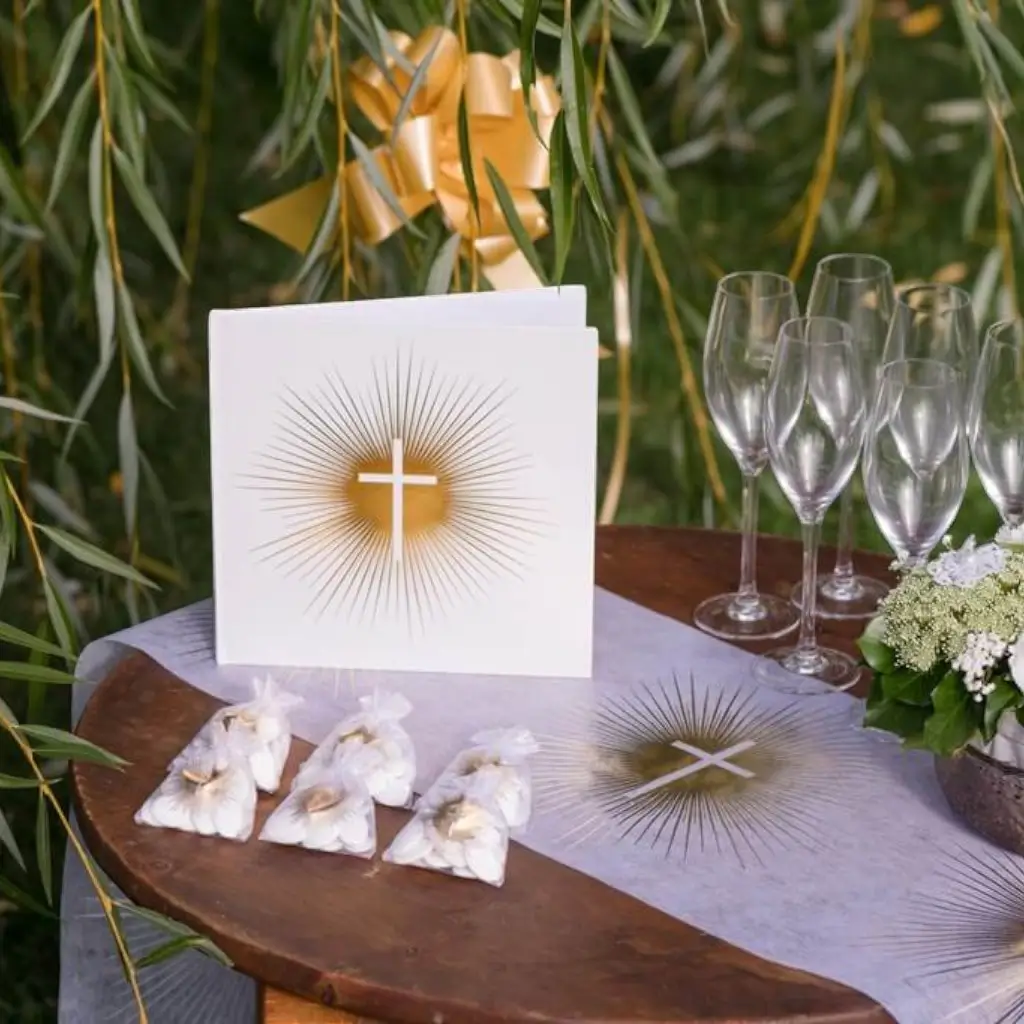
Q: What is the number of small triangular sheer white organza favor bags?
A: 6